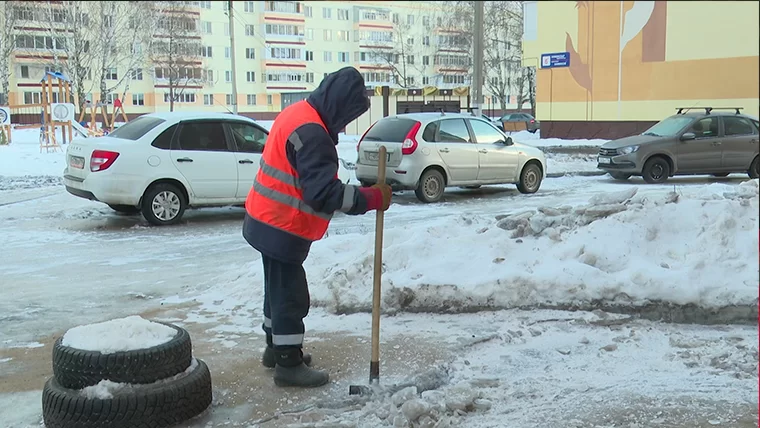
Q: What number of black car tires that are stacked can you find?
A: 2